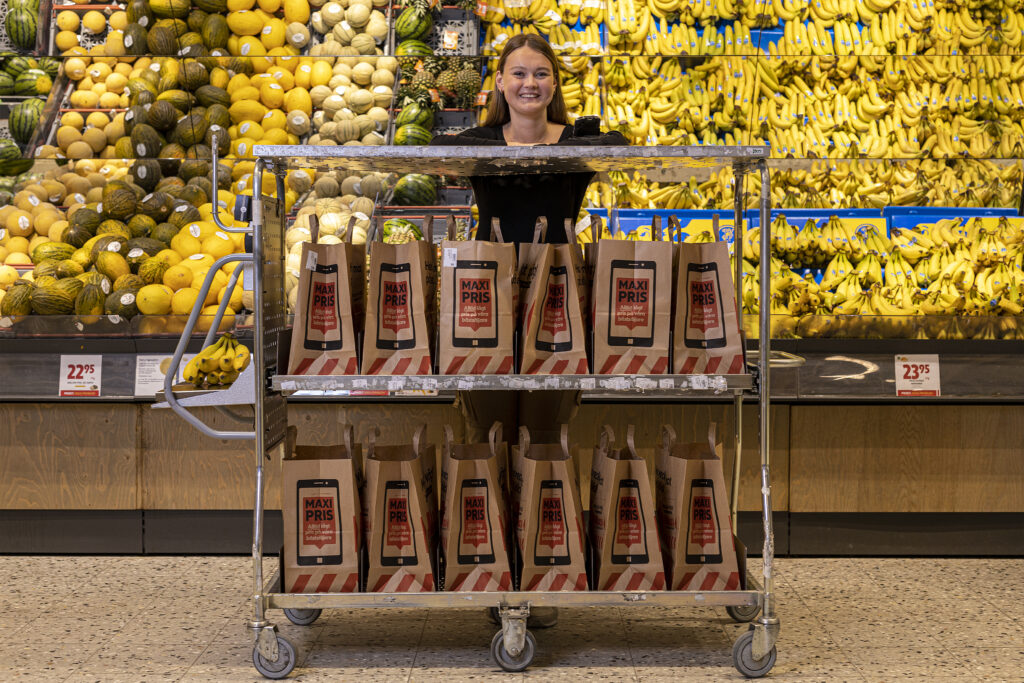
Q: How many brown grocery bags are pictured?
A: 12